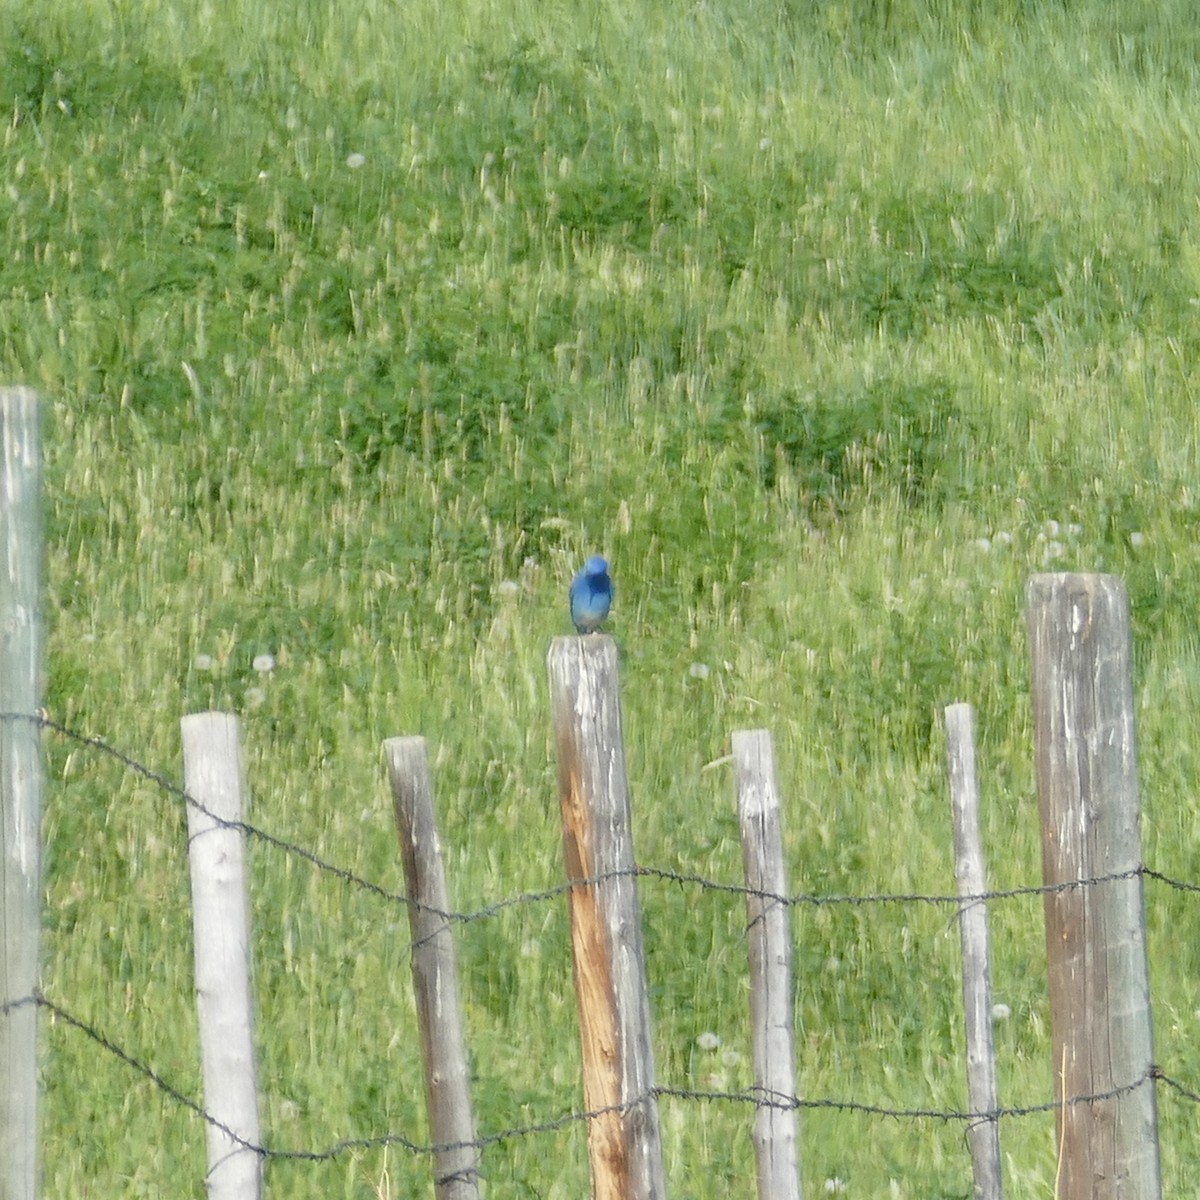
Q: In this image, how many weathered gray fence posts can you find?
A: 7